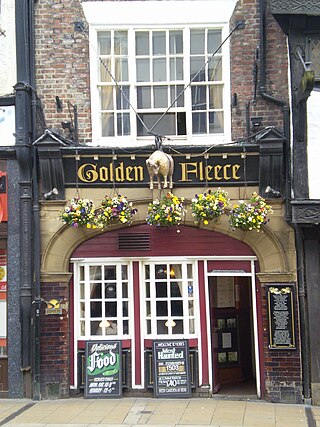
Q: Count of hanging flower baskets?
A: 5